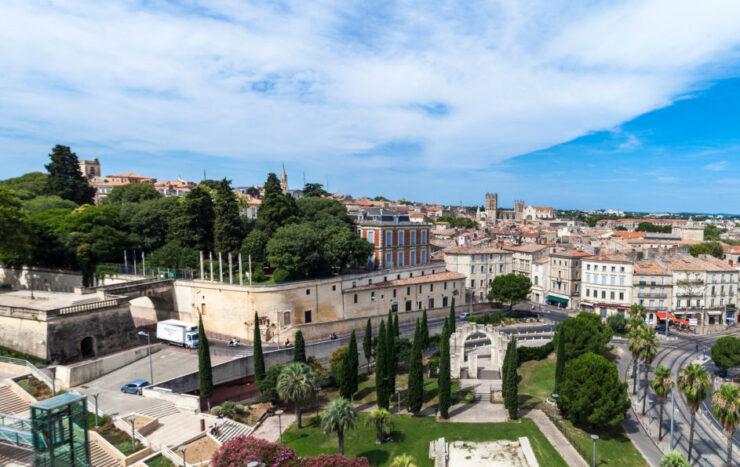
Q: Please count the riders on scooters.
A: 3